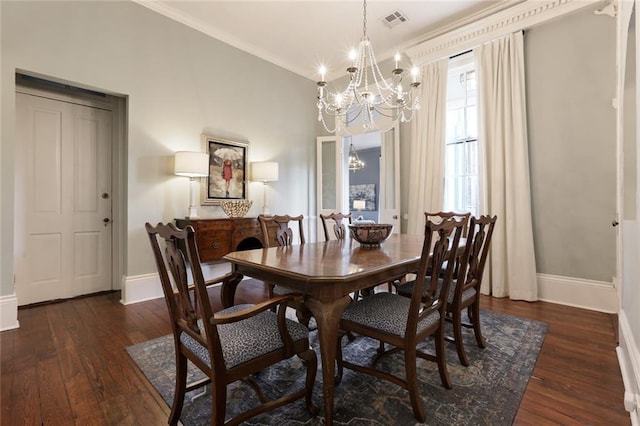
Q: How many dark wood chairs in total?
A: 6